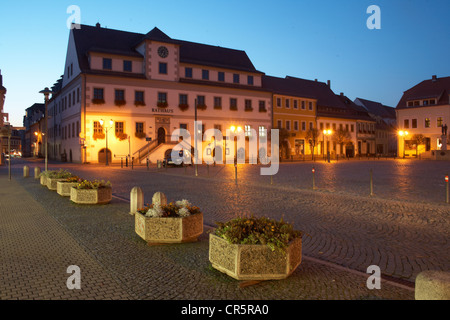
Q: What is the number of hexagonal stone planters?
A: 6